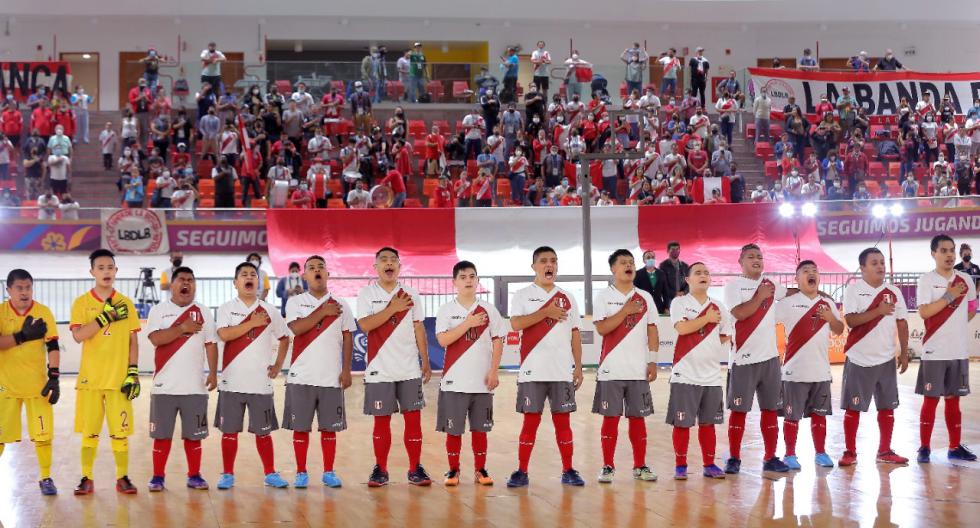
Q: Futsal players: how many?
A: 14